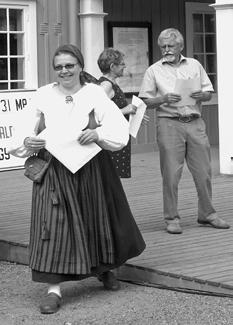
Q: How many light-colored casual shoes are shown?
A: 2